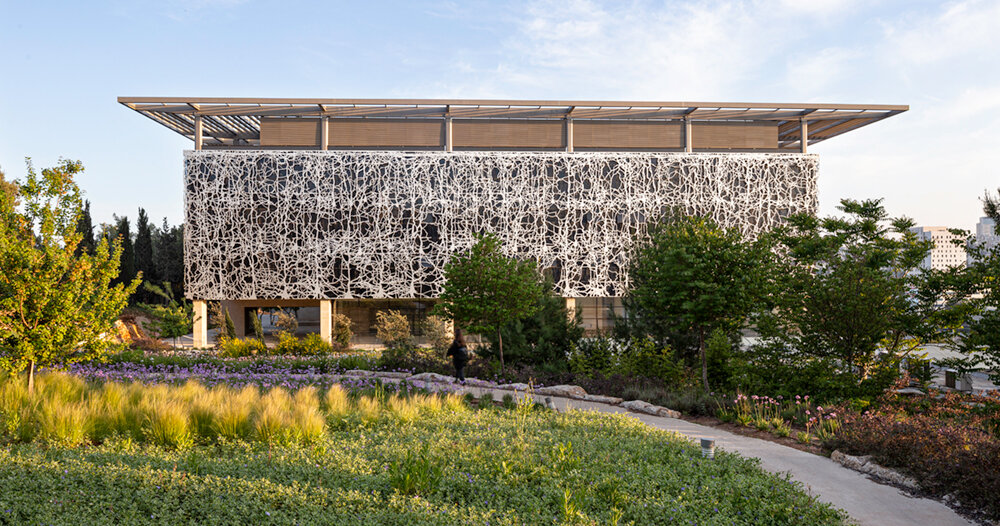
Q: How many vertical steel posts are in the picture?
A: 6